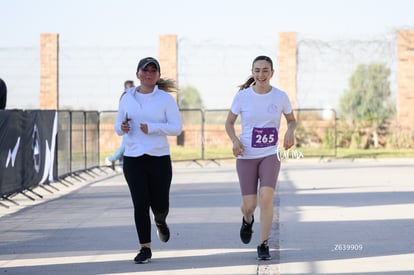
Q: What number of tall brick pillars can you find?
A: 4